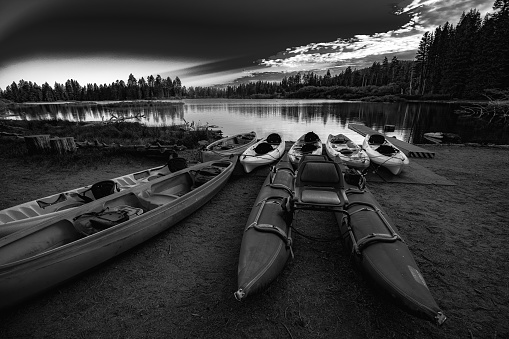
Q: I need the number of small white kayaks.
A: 4